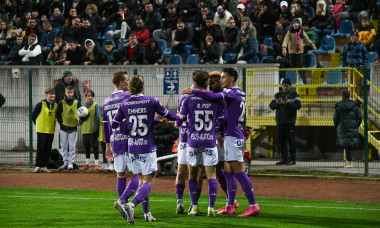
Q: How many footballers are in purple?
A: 6